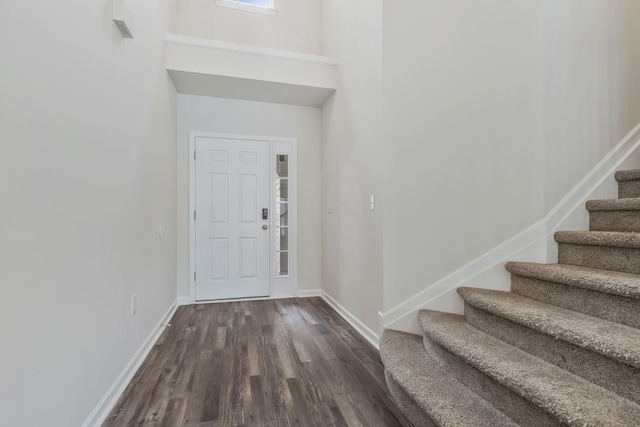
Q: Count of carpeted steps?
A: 7